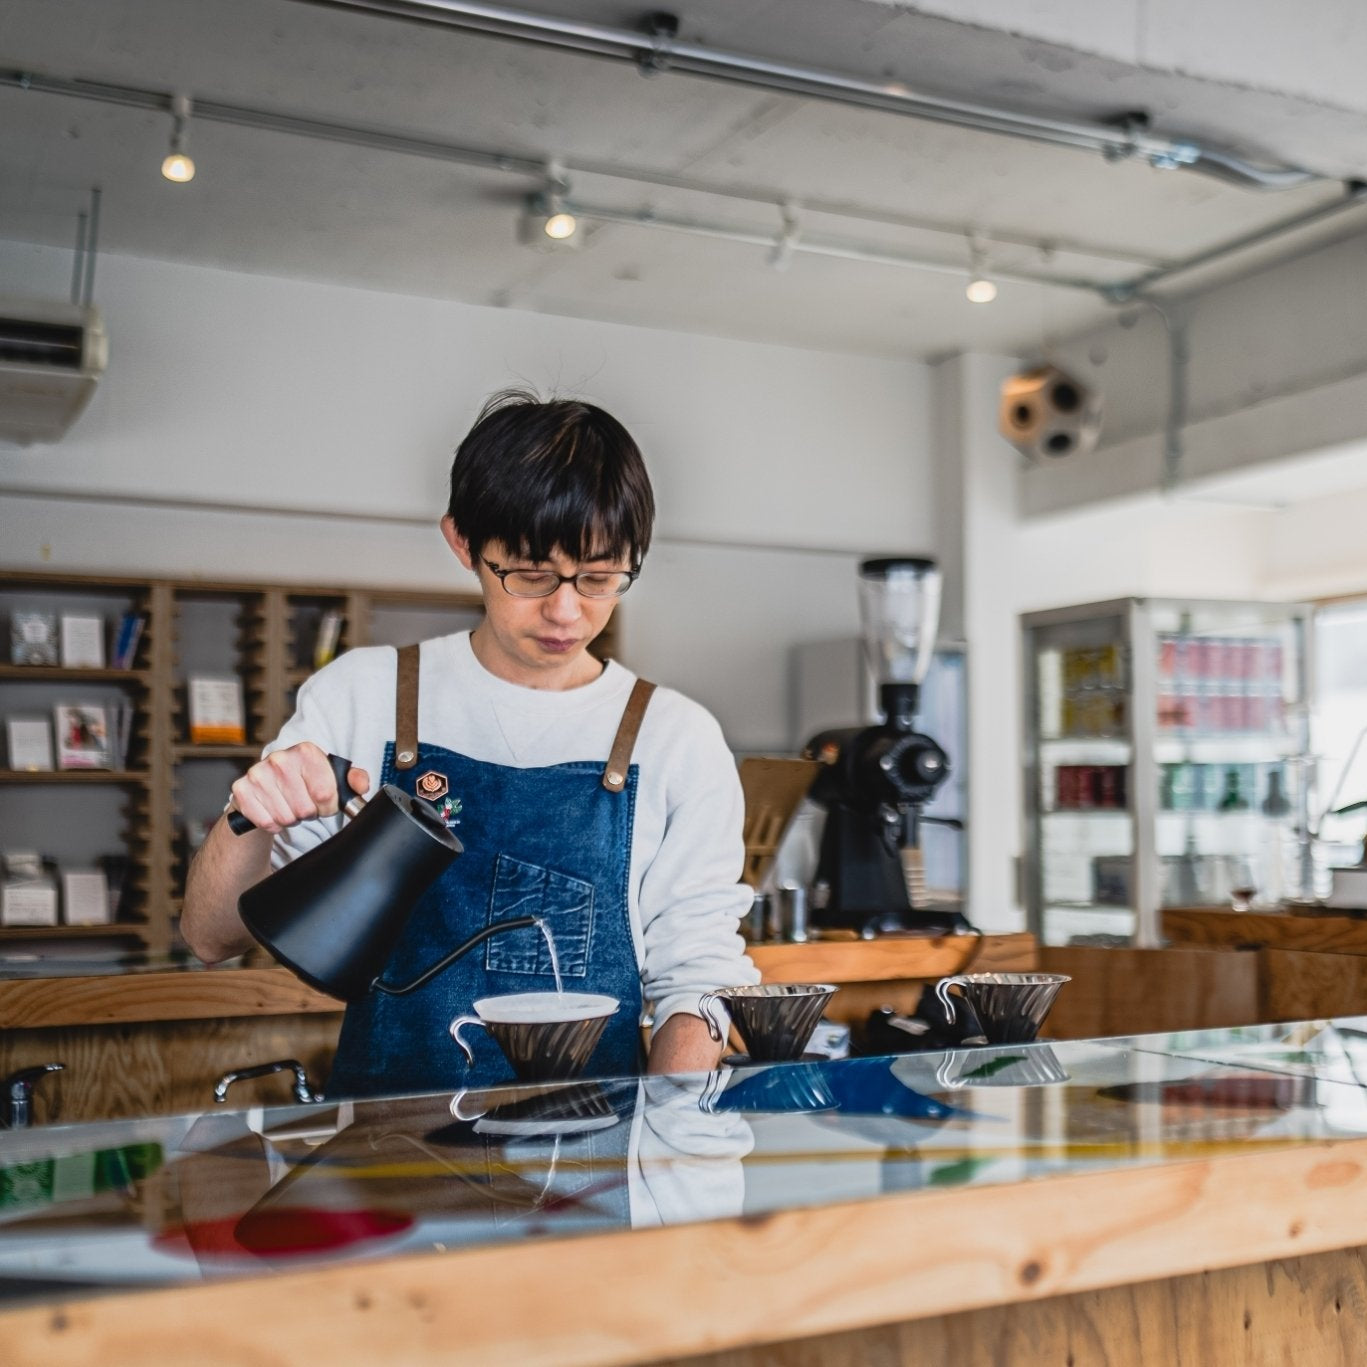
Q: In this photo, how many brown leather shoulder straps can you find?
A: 2